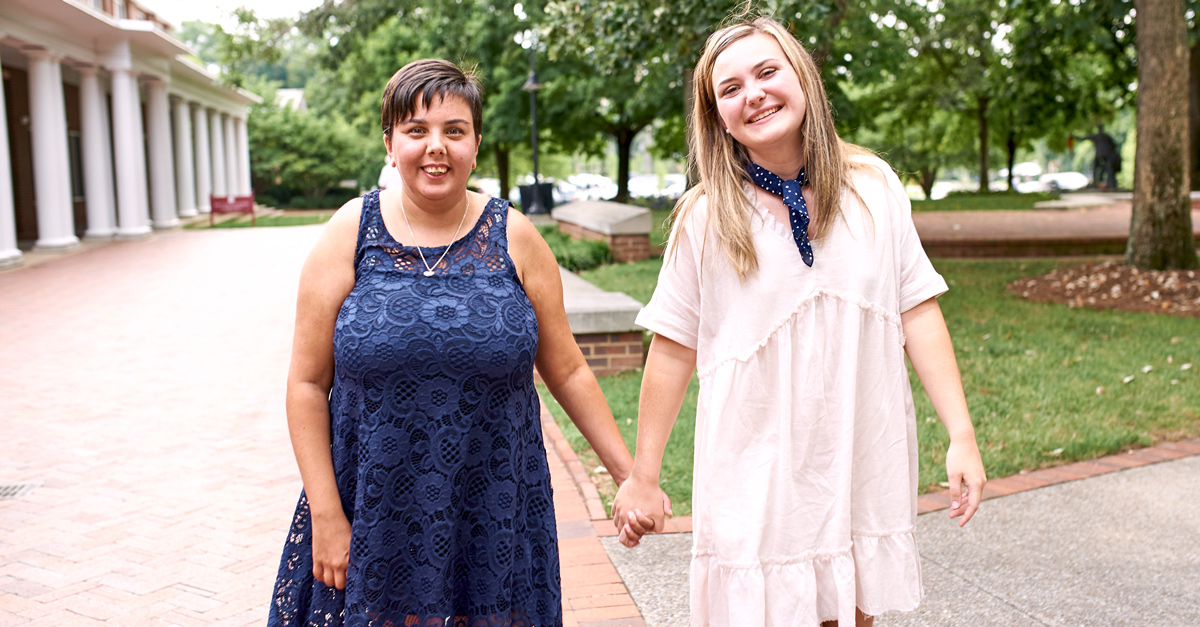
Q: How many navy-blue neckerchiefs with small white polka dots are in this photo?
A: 1